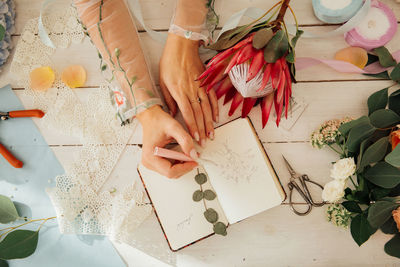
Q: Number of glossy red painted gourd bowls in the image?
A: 0